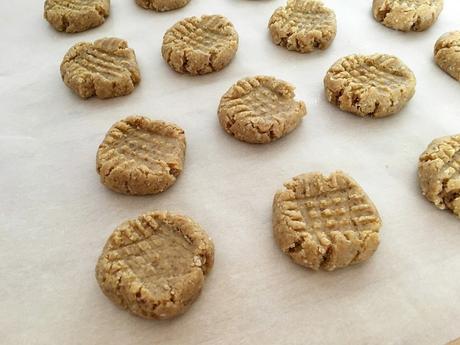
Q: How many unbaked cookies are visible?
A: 13